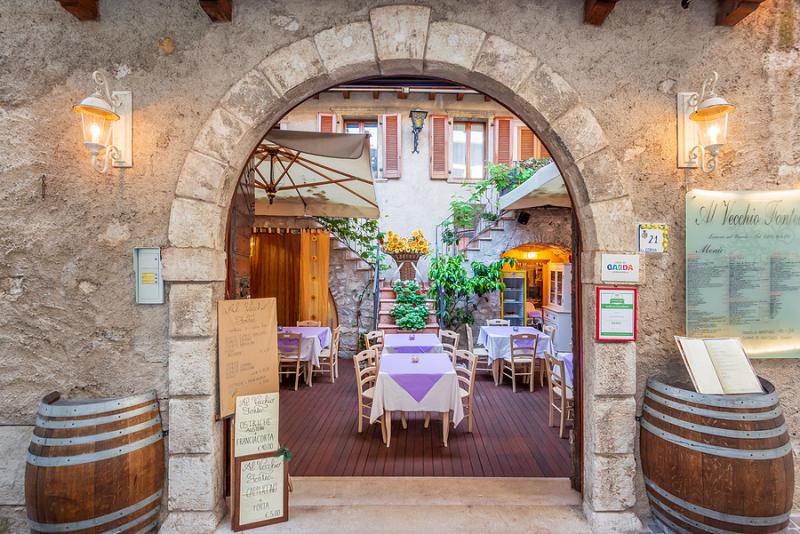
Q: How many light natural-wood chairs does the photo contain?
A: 12